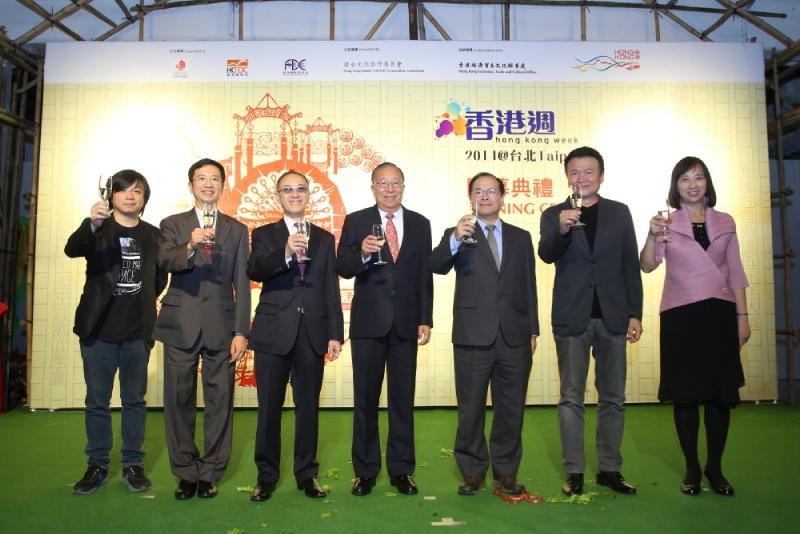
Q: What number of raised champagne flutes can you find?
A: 7